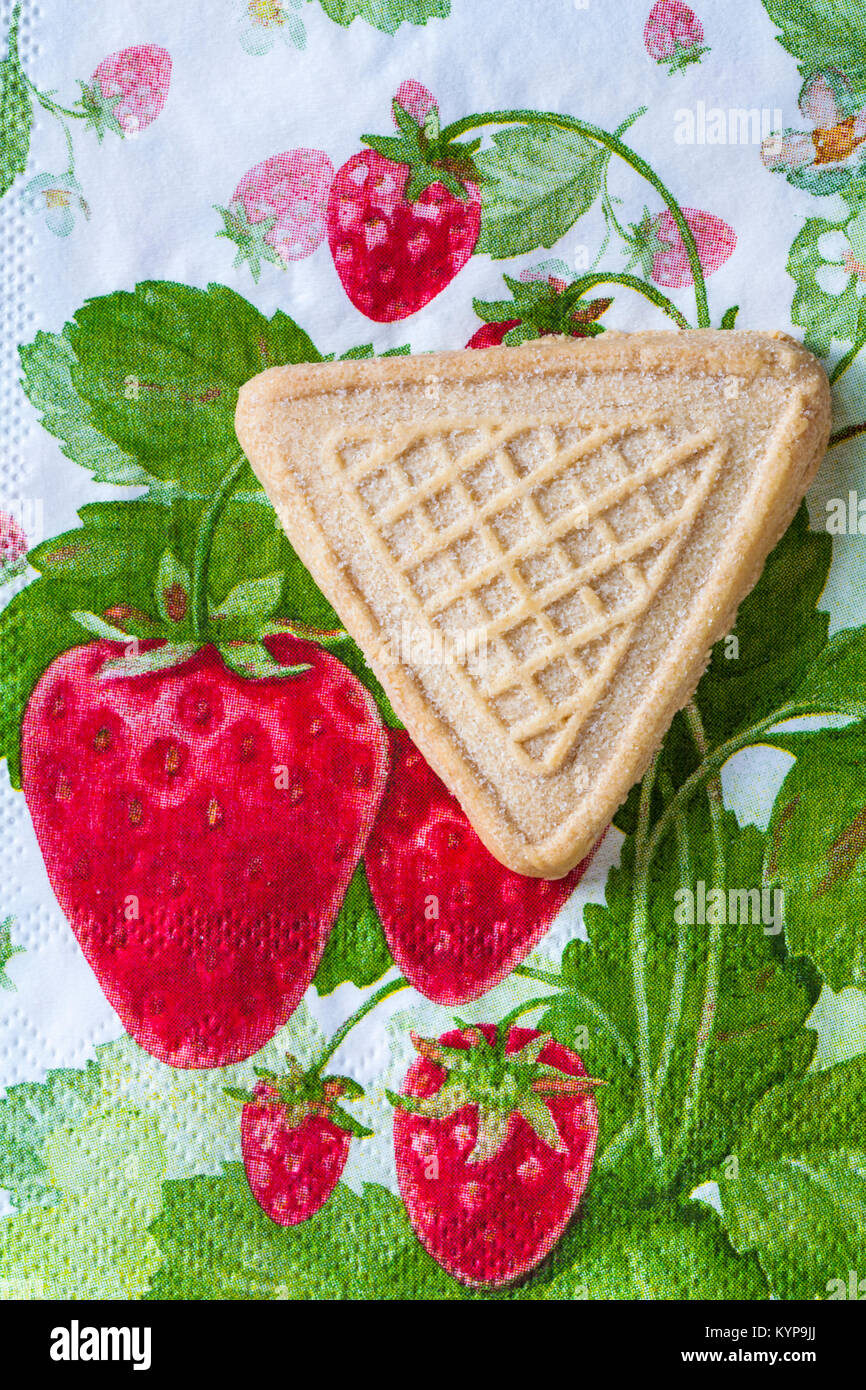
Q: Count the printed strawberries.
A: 12